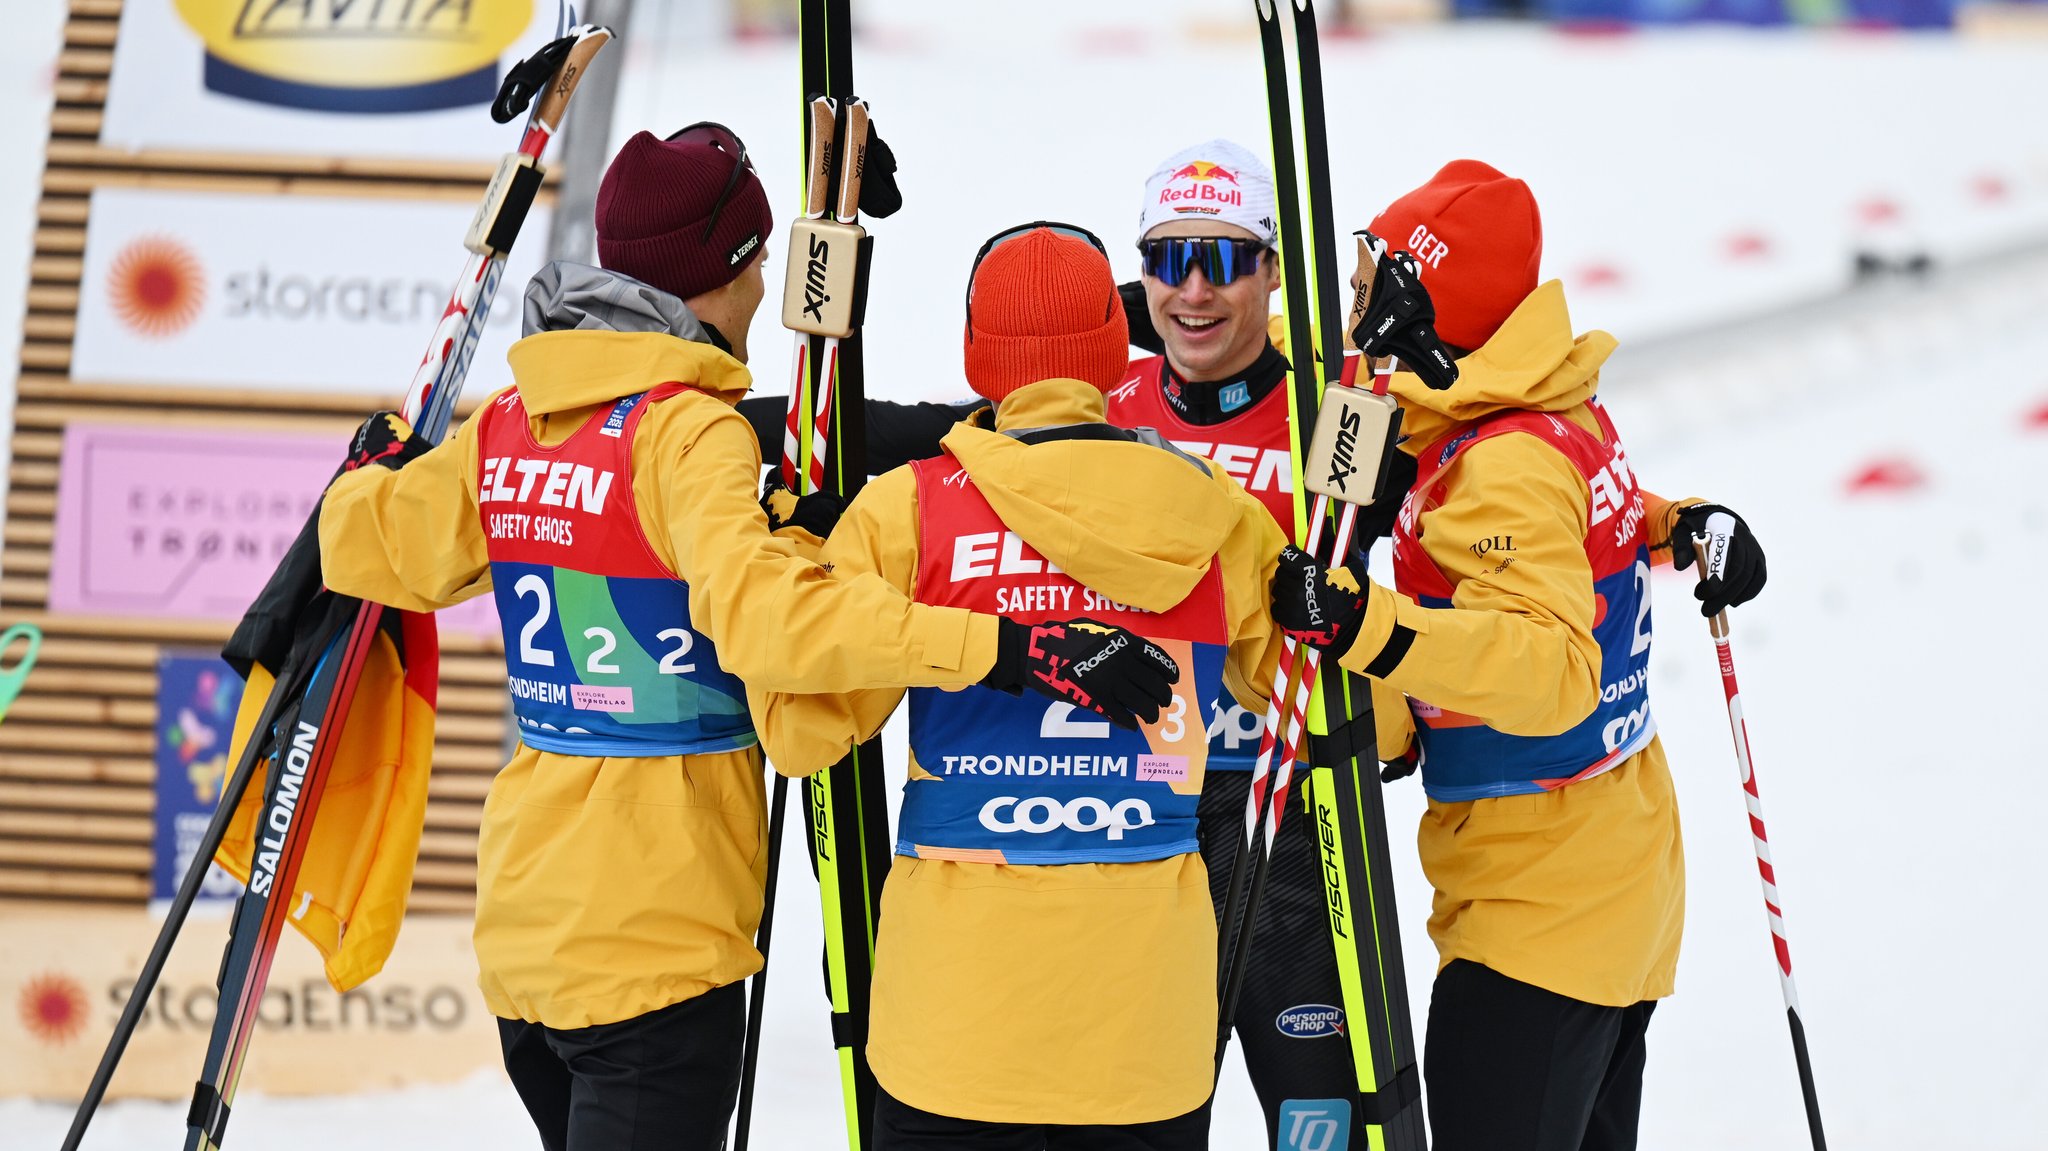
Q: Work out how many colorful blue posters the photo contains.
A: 1